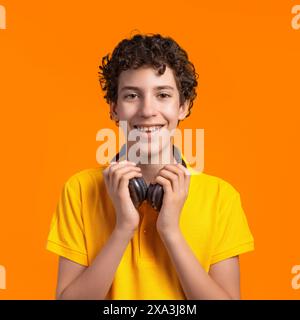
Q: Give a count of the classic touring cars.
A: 0